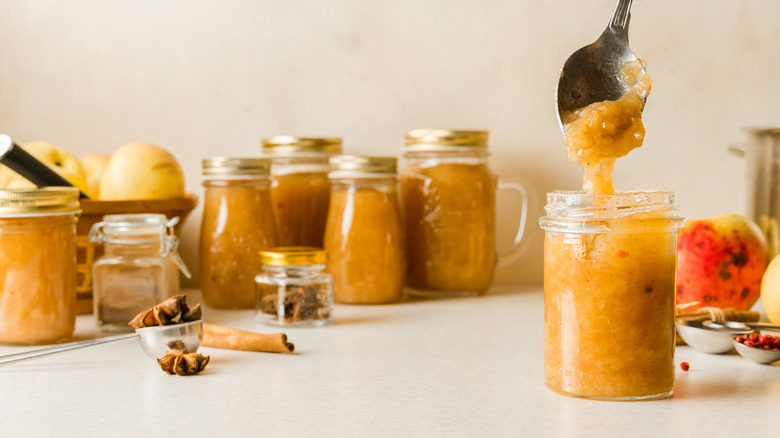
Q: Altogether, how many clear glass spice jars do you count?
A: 2